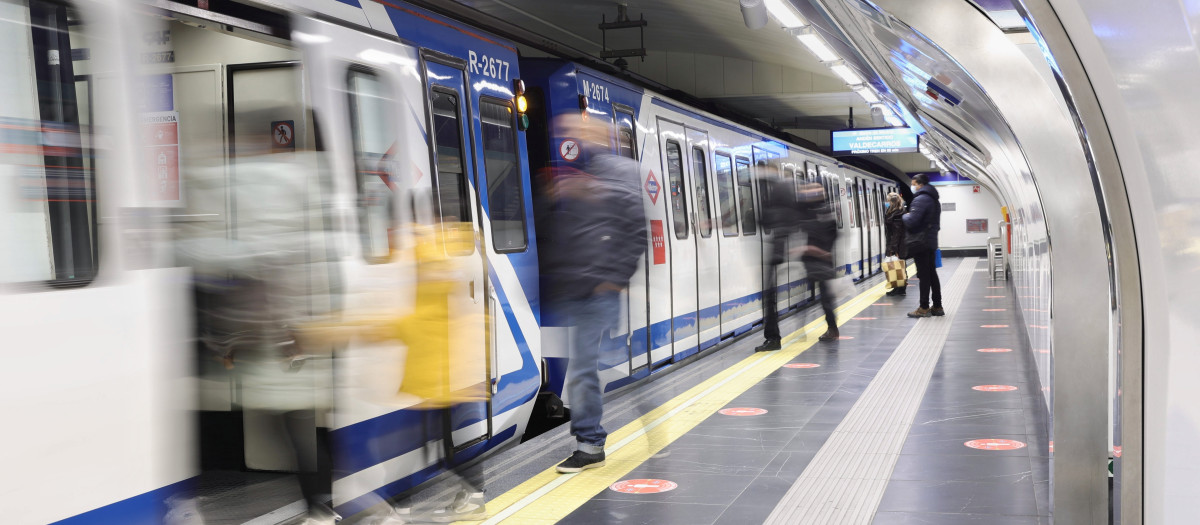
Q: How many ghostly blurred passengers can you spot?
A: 5